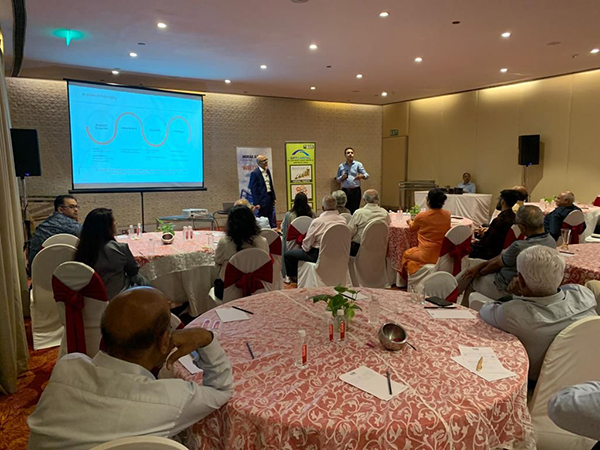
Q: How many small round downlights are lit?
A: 14